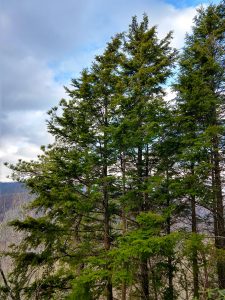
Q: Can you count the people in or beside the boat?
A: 0